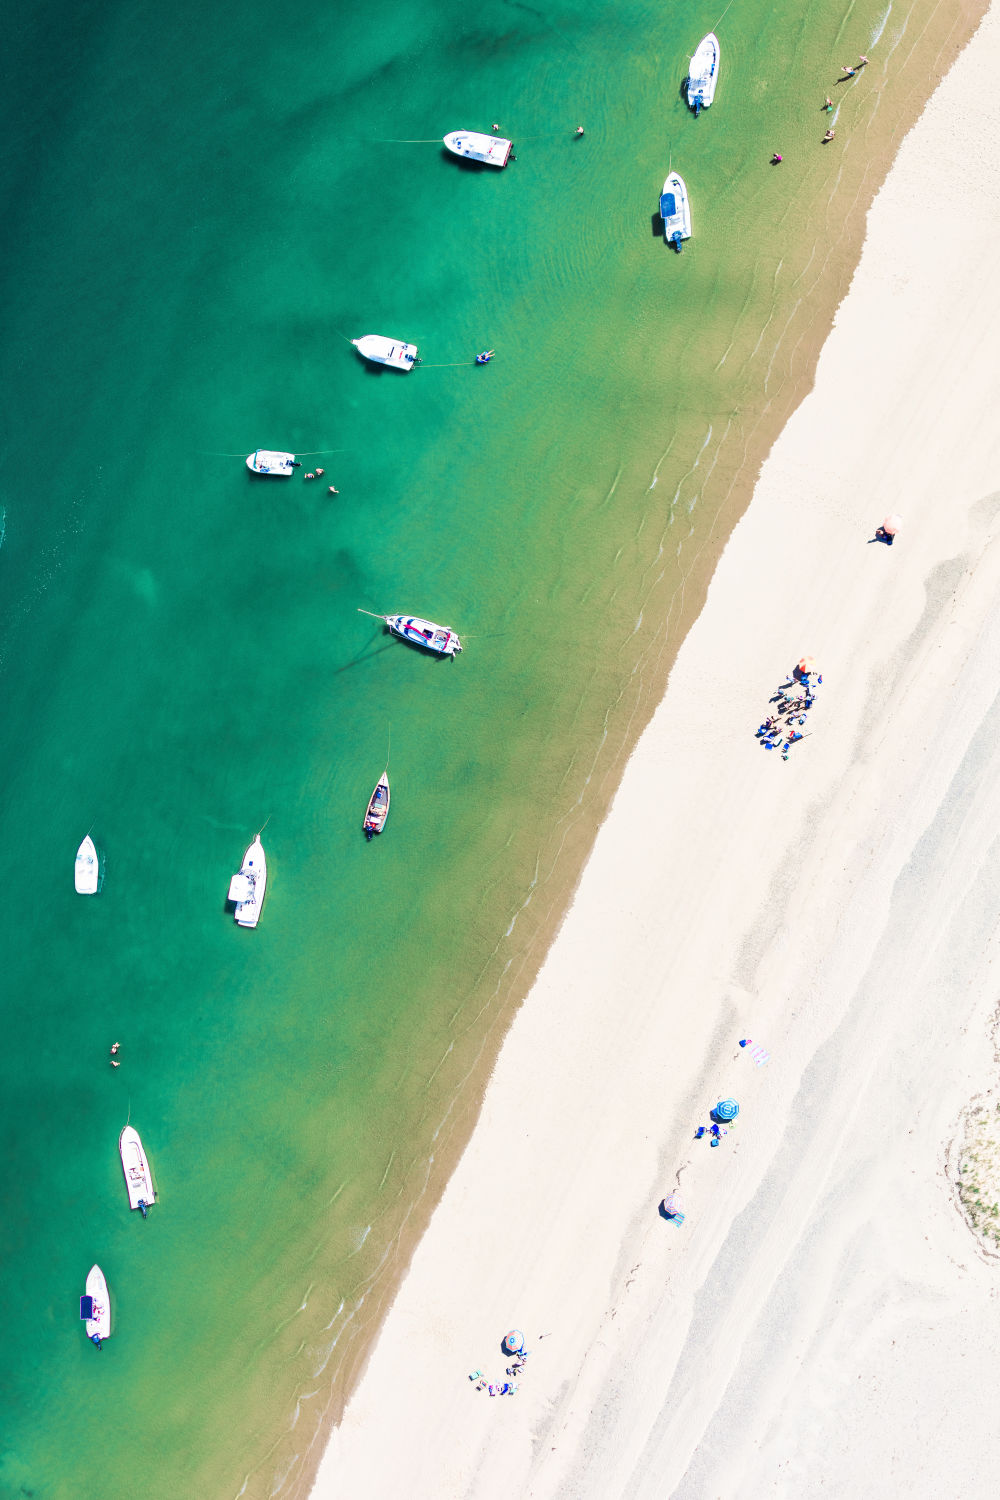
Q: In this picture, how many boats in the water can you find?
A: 11